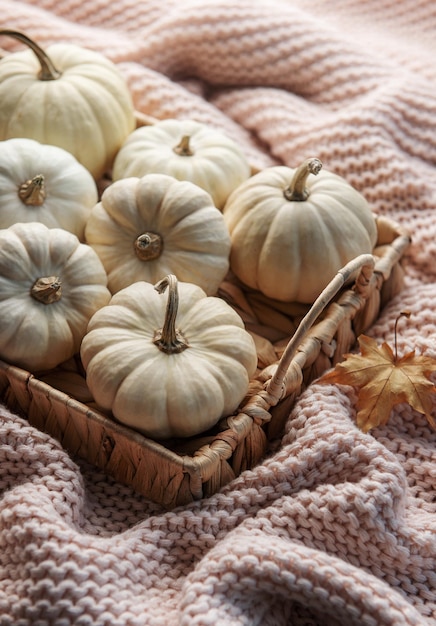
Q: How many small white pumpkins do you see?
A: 7